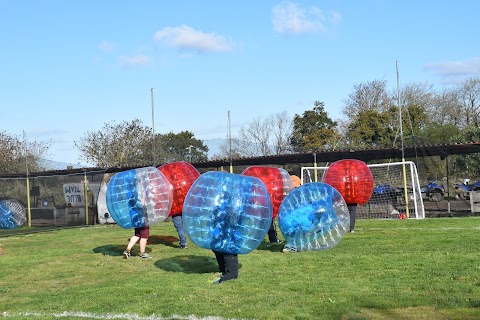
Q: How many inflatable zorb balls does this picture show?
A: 7